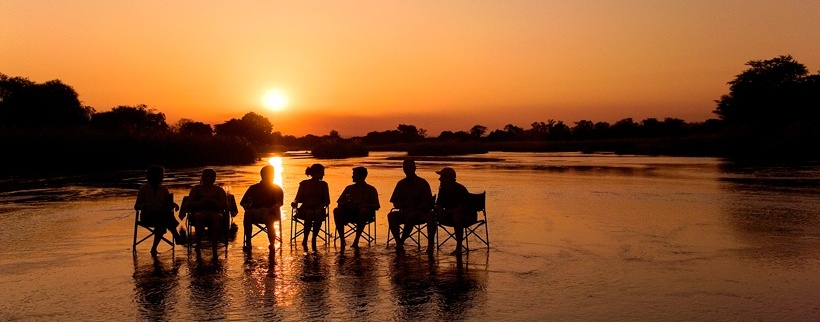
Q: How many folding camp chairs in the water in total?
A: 7